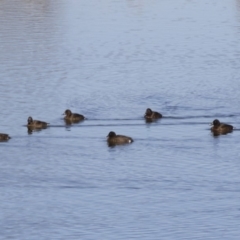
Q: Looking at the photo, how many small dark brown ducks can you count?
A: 6